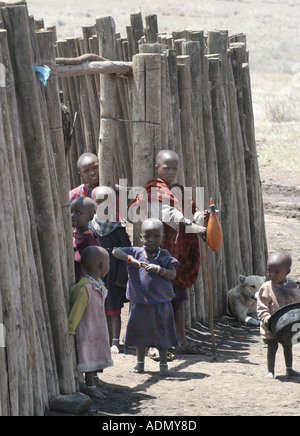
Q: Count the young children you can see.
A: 7